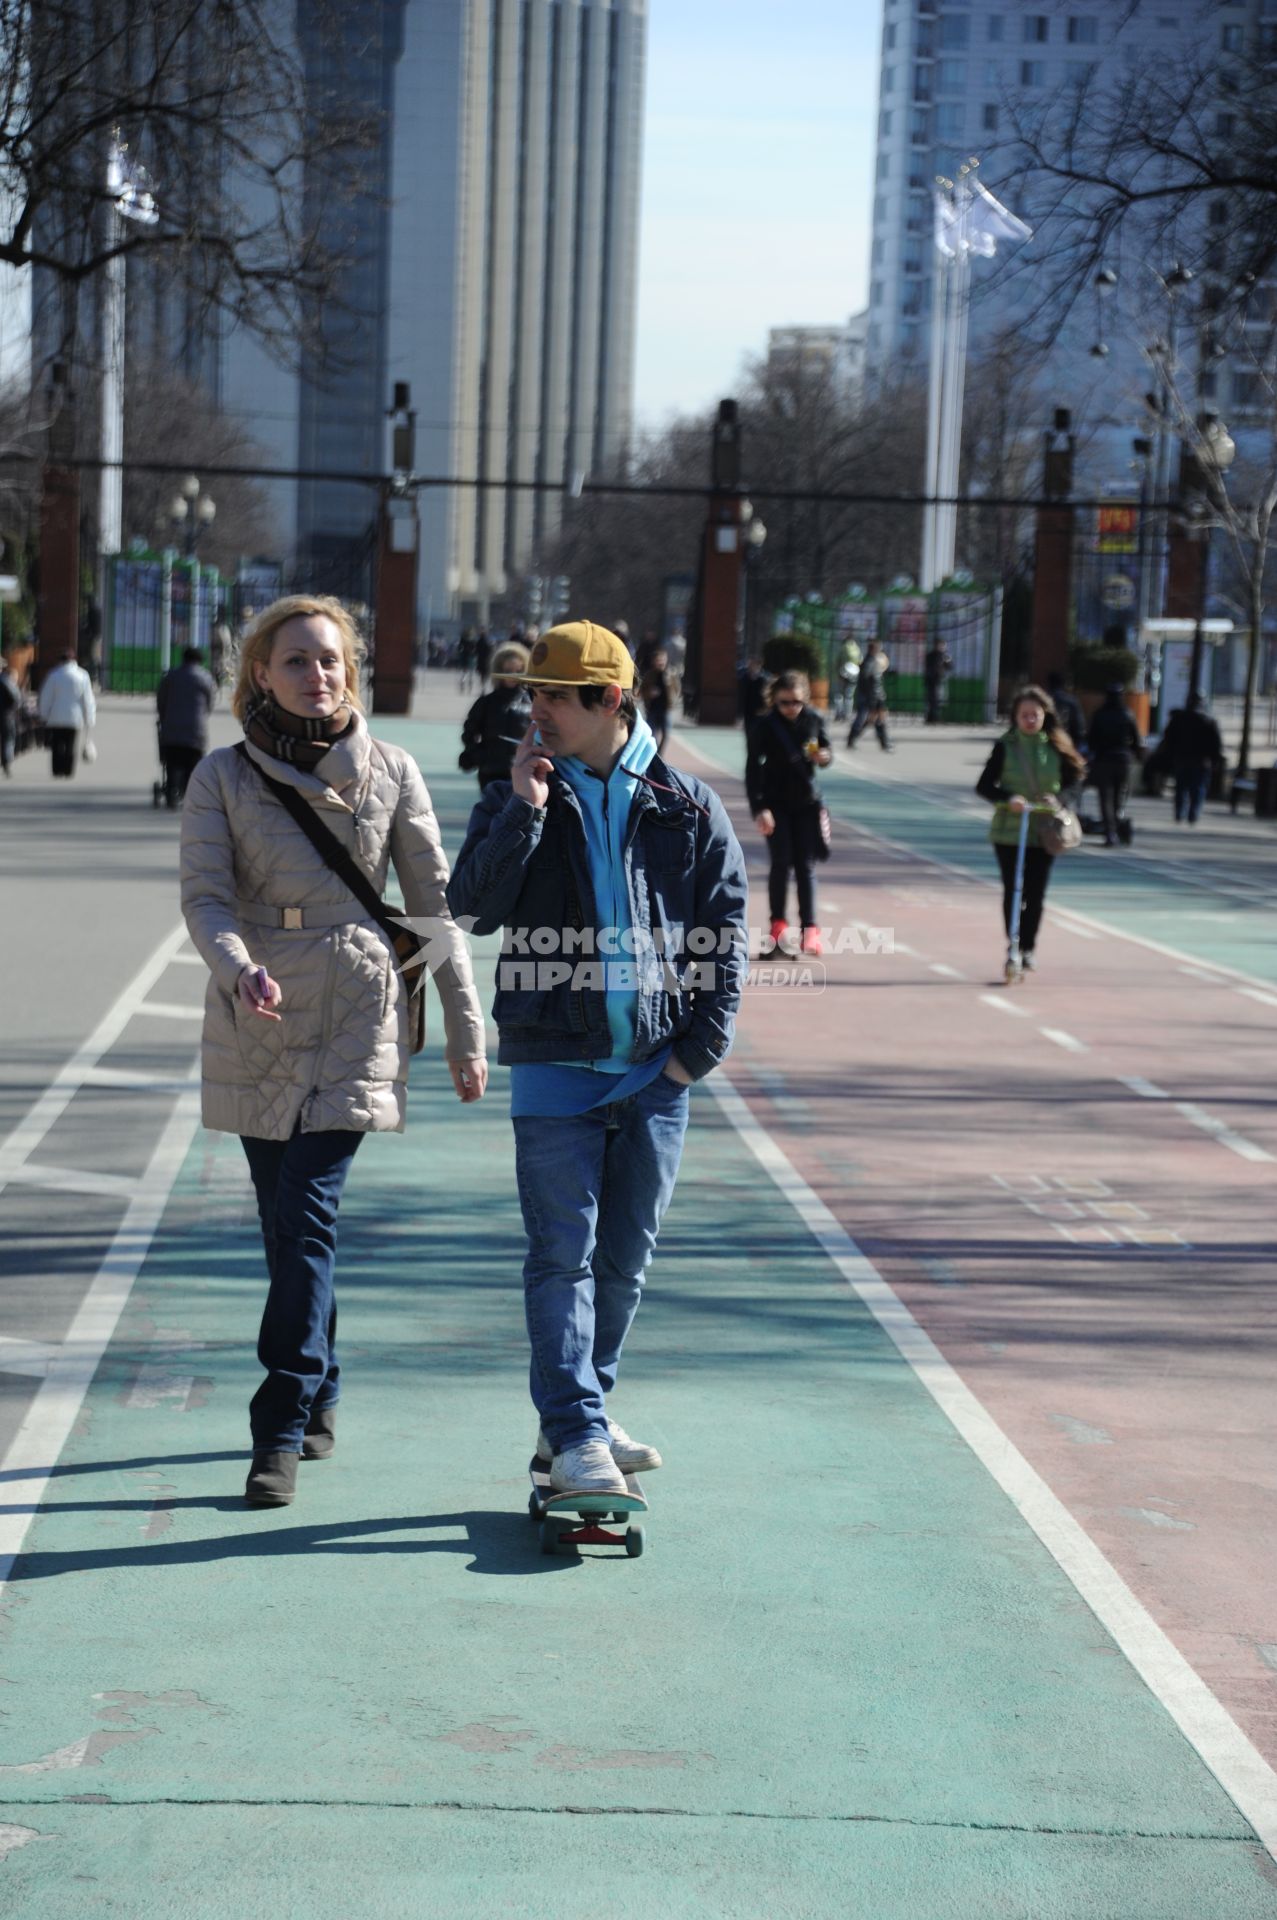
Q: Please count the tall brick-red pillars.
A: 5